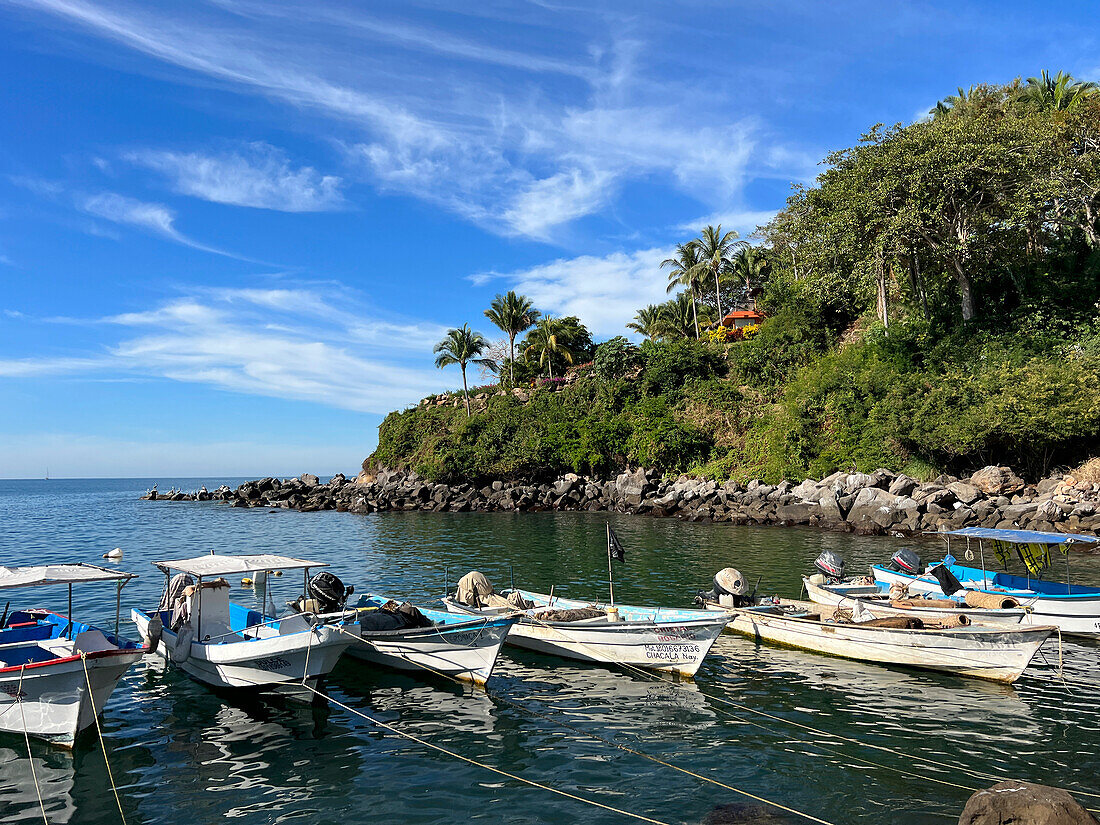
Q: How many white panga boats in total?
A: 7